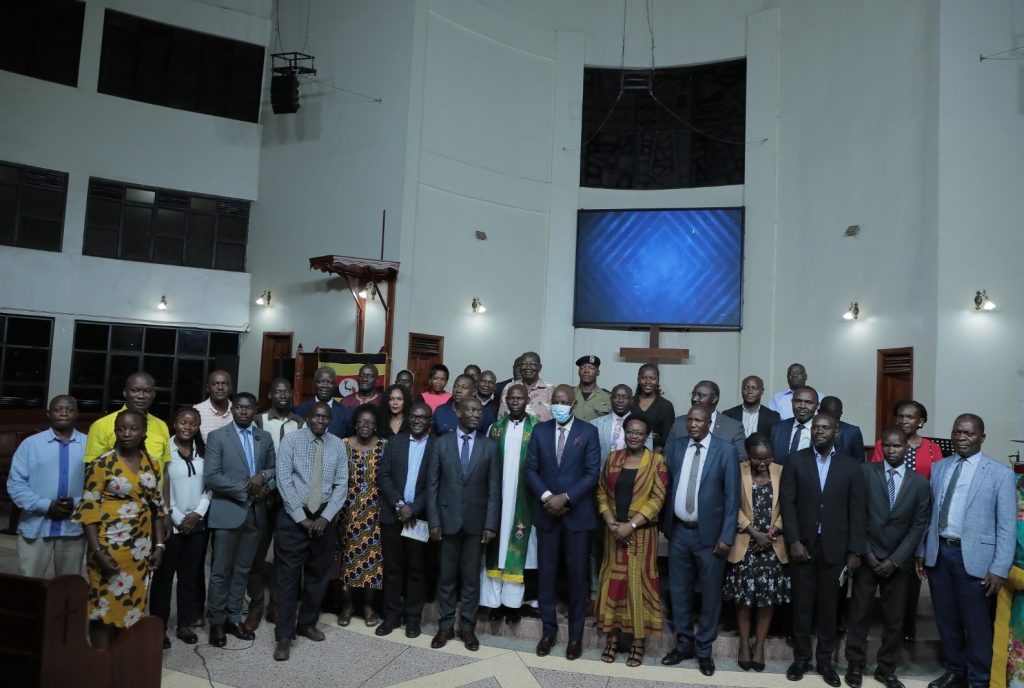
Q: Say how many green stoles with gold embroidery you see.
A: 1